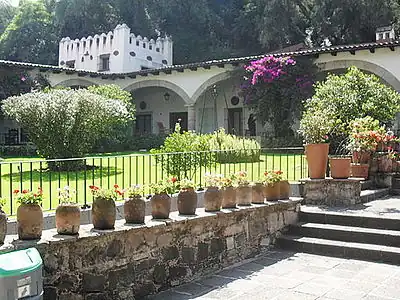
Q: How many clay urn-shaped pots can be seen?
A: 13